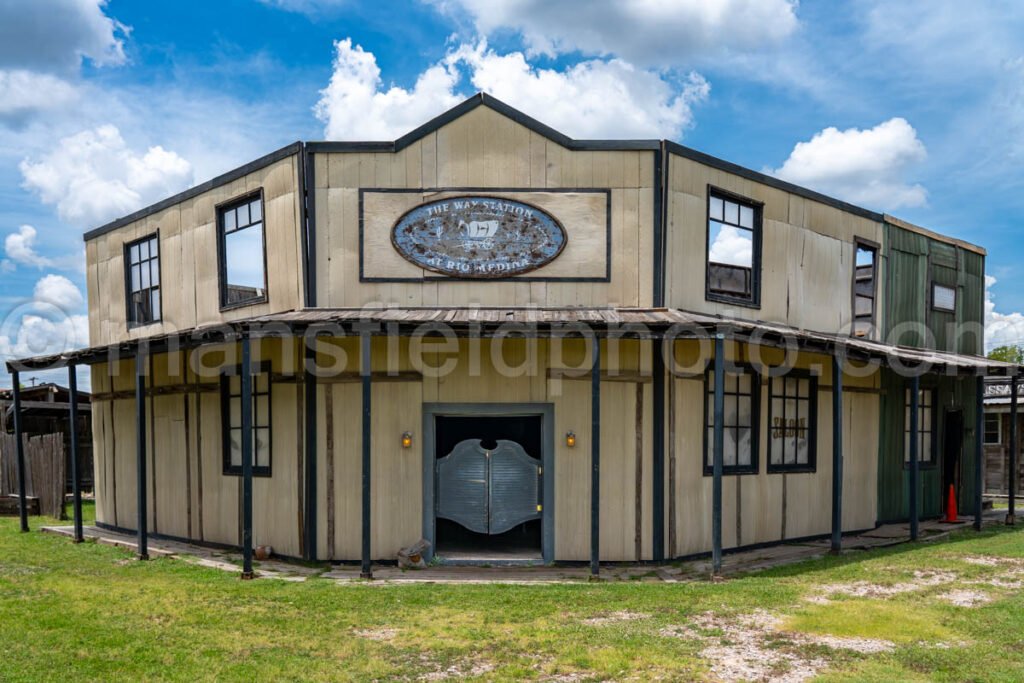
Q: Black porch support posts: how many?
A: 11